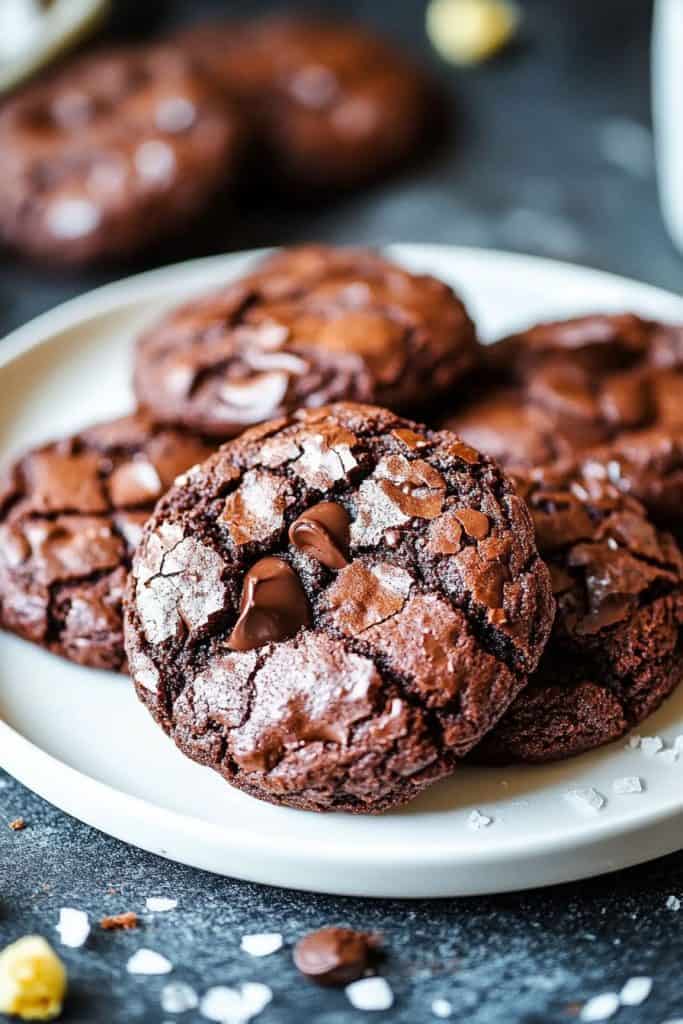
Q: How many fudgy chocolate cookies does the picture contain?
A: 7